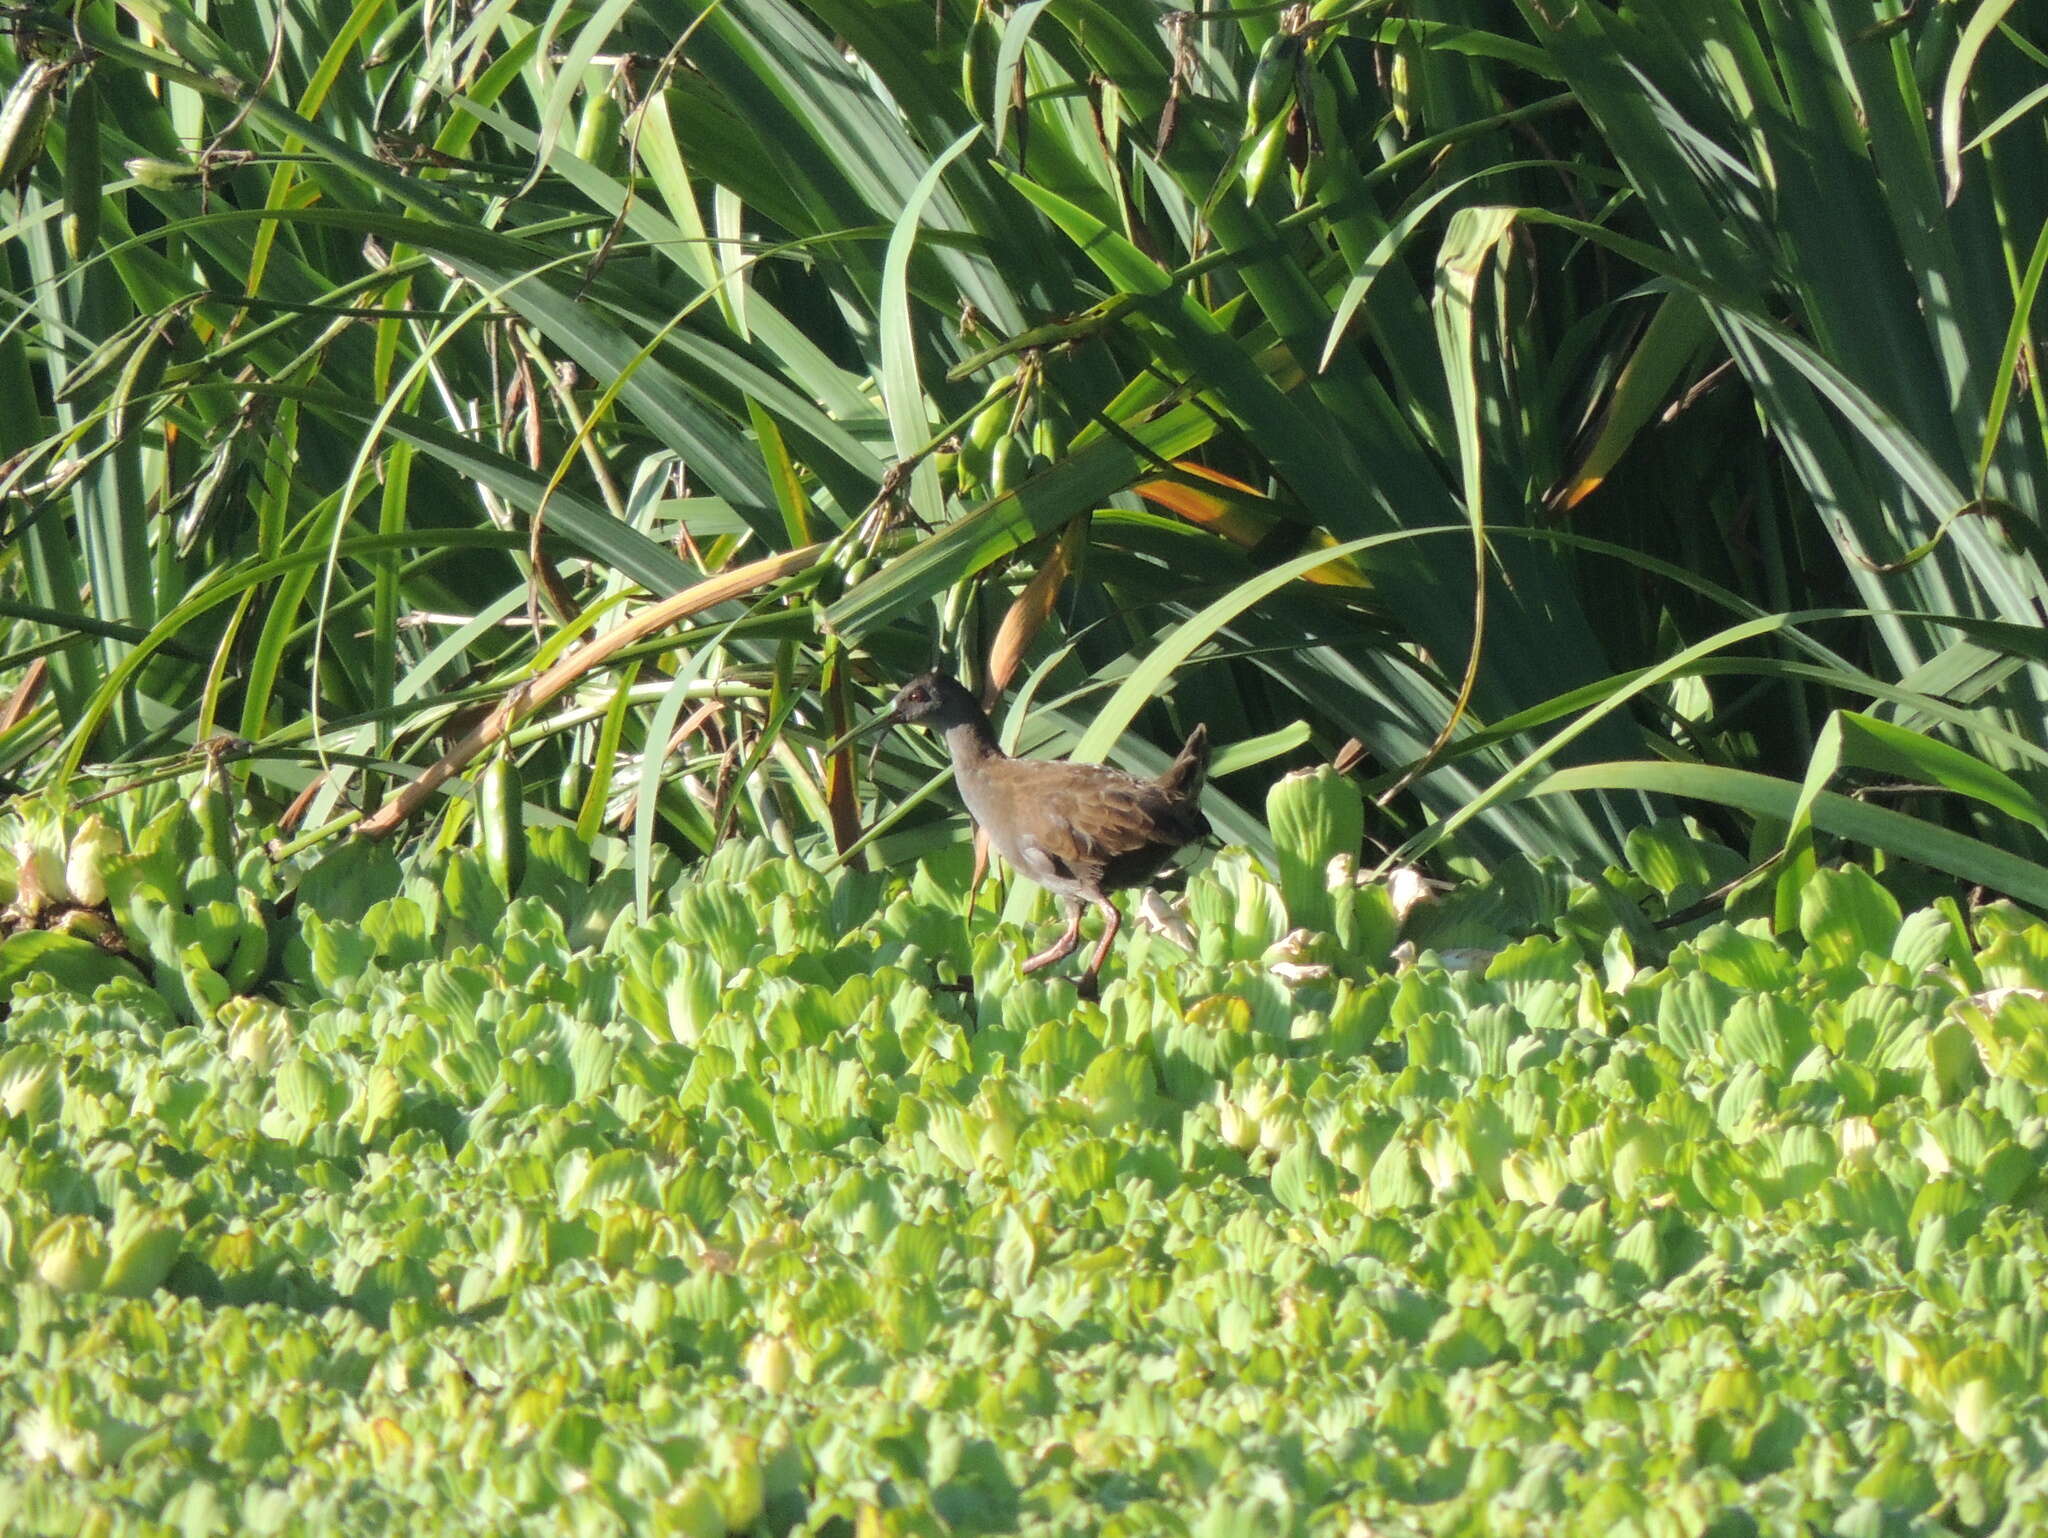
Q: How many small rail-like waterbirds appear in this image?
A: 1